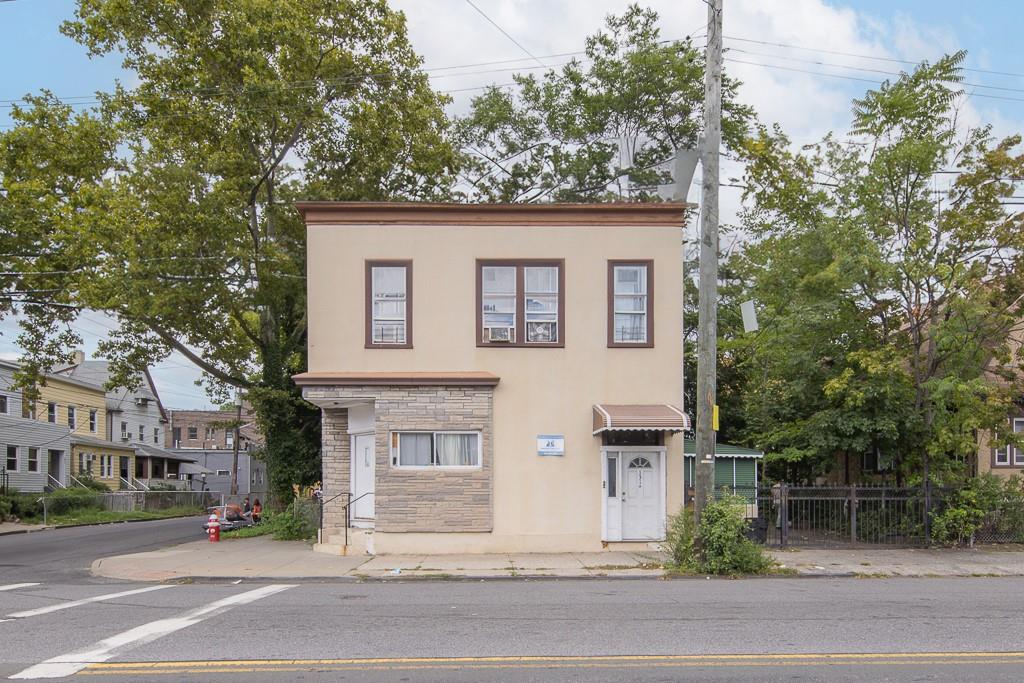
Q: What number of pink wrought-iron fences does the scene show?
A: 0